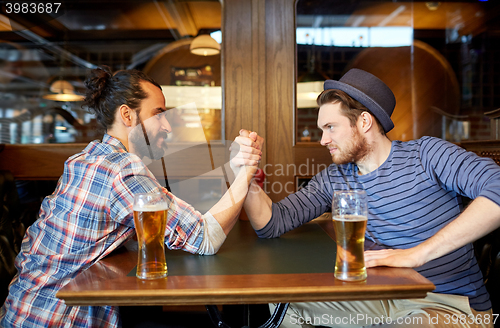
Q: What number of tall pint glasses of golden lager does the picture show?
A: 2